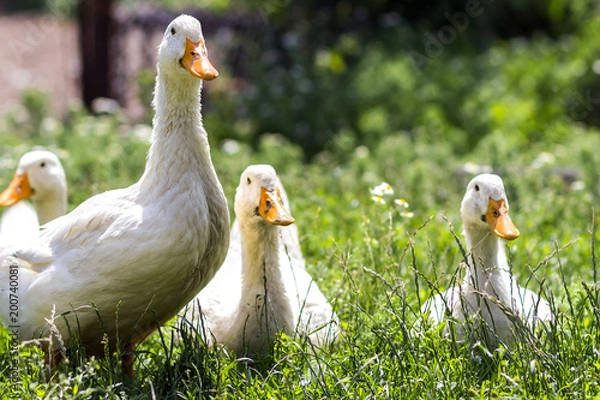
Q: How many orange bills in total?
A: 4